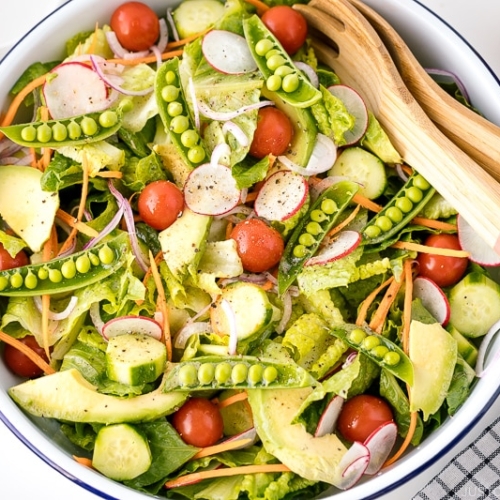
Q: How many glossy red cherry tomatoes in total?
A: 10